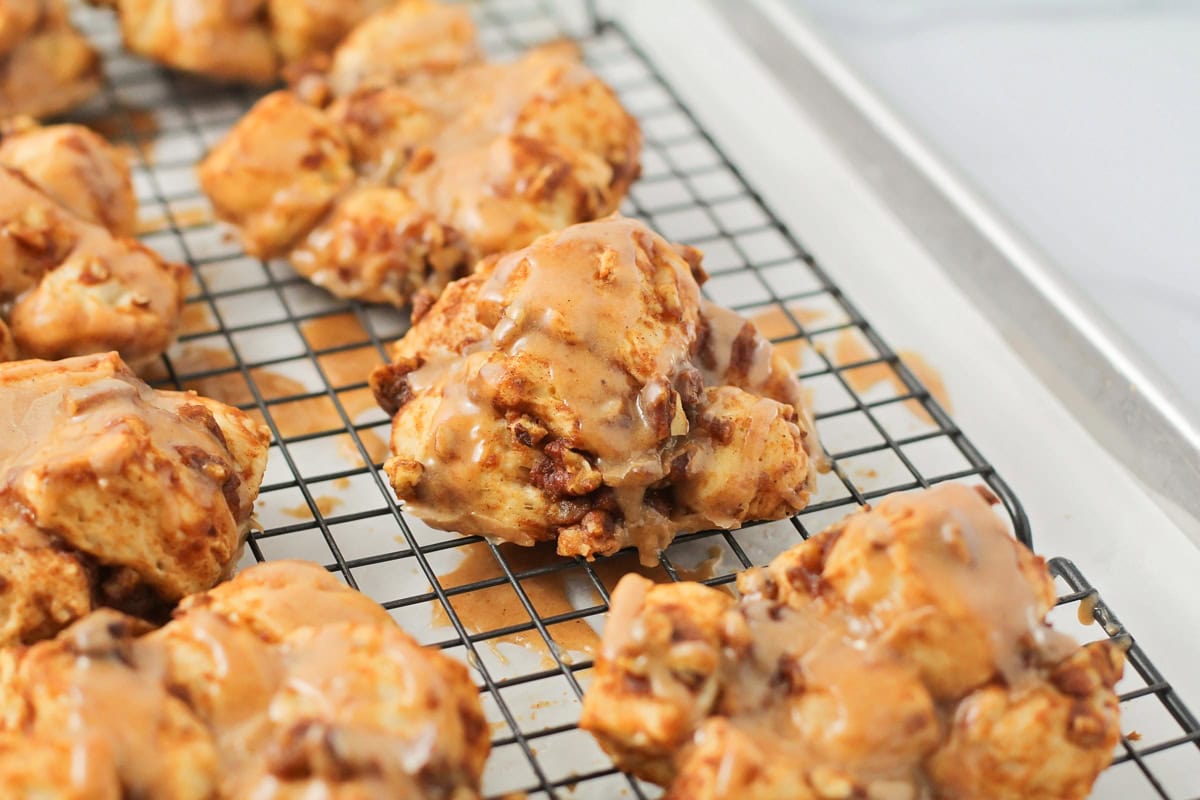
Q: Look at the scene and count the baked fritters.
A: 8